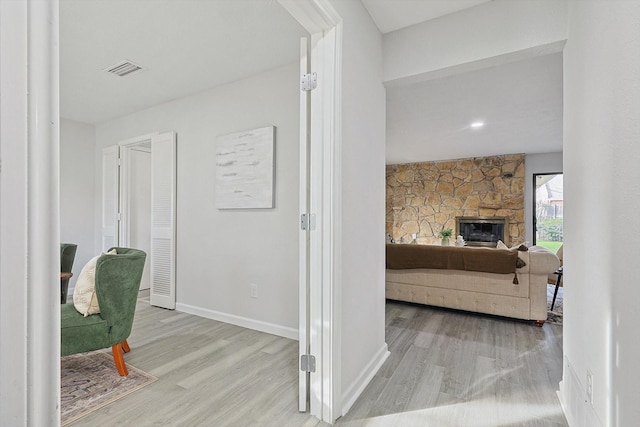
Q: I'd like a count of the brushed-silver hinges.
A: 3